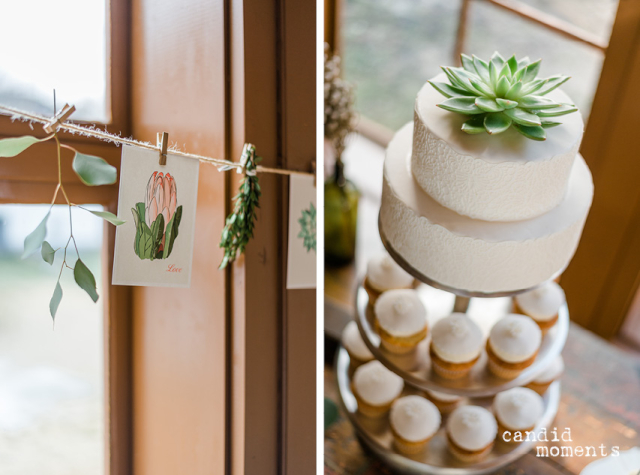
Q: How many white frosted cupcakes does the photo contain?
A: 12